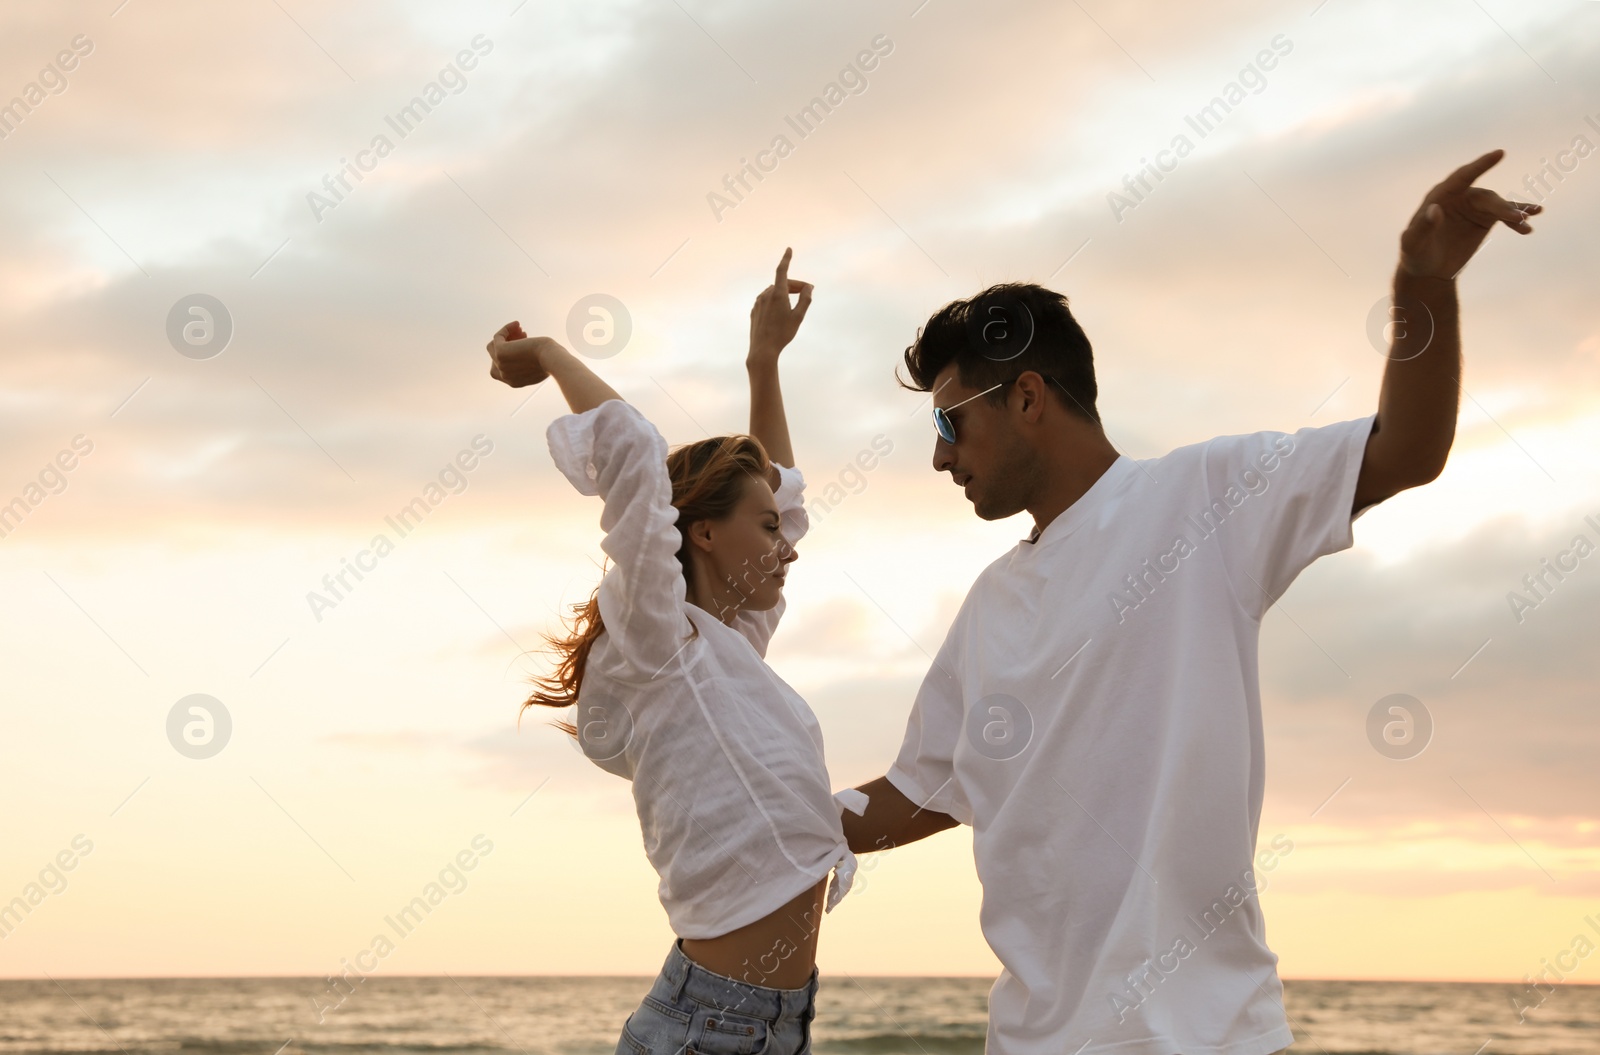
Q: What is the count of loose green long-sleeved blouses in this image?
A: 0